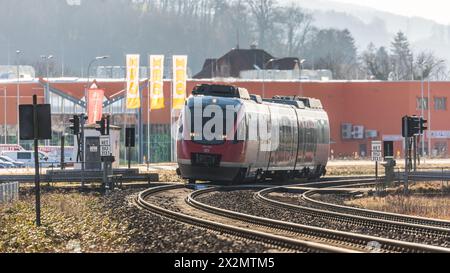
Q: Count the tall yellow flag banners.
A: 3